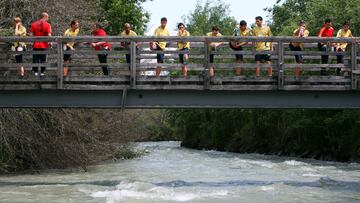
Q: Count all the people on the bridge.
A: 13